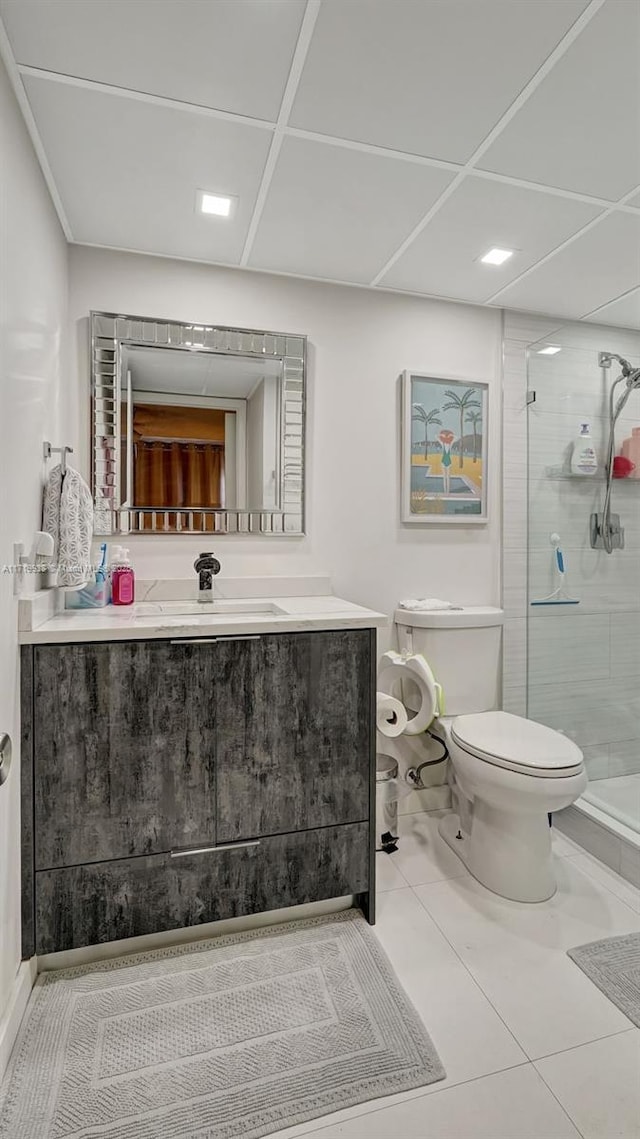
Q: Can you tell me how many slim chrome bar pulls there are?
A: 3